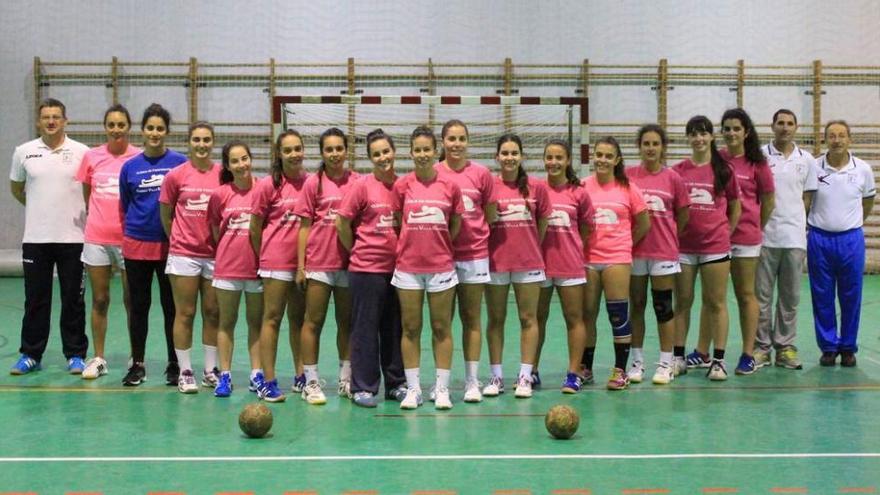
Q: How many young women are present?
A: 15